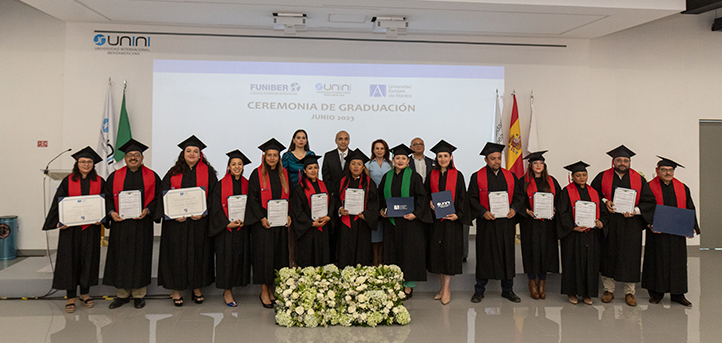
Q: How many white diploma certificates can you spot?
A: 11